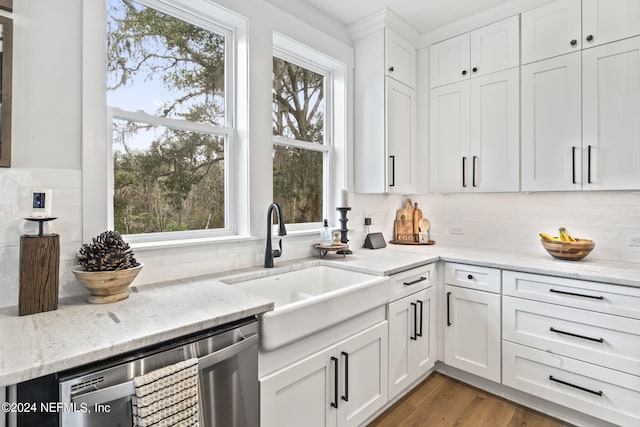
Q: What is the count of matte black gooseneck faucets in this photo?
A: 1